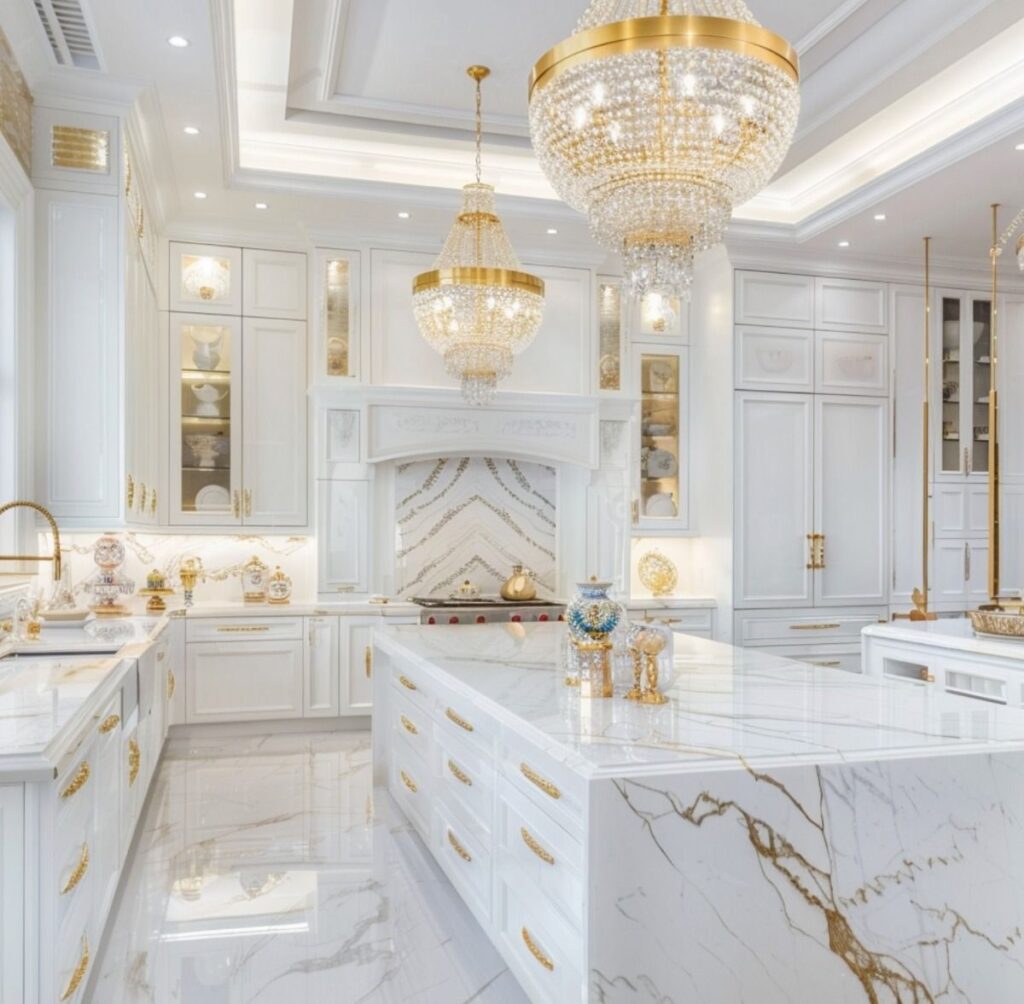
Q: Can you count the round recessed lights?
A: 9